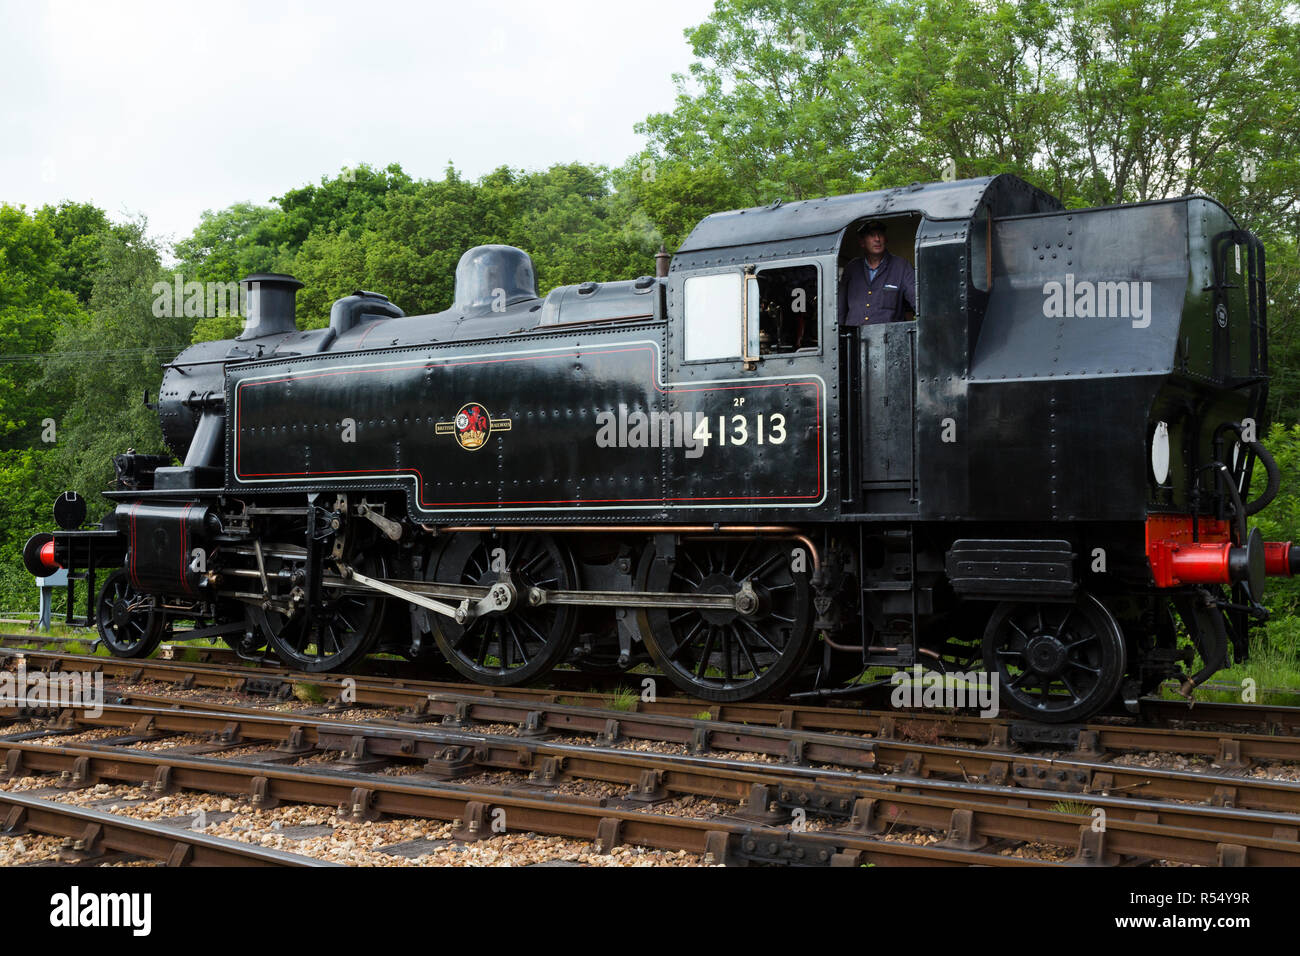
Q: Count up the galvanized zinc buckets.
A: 0